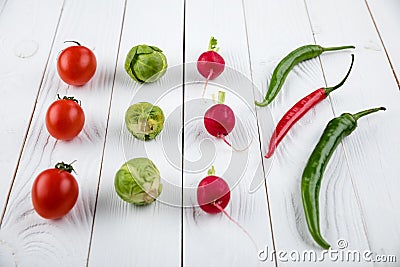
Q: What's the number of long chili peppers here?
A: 3